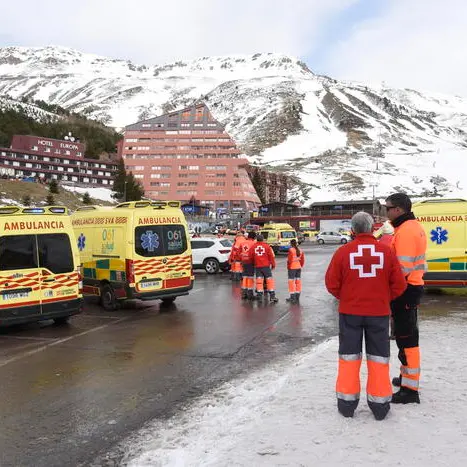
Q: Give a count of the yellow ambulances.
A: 4